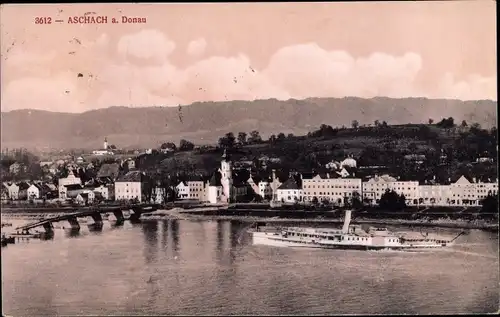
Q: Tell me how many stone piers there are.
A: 5